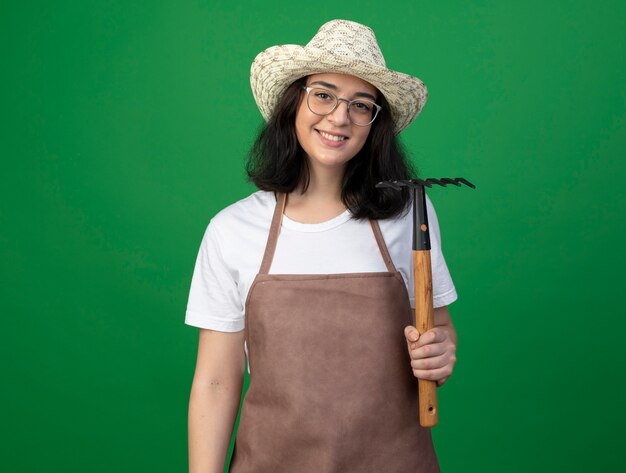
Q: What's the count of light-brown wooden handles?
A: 1